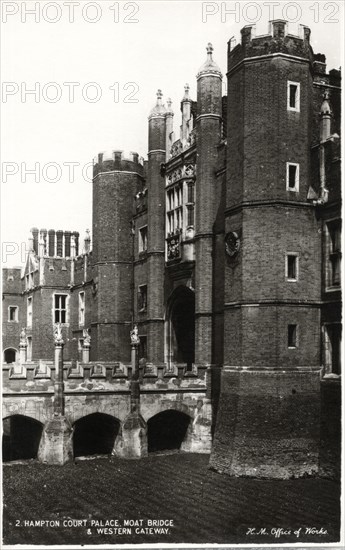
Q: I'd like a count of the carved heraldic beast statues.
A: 4